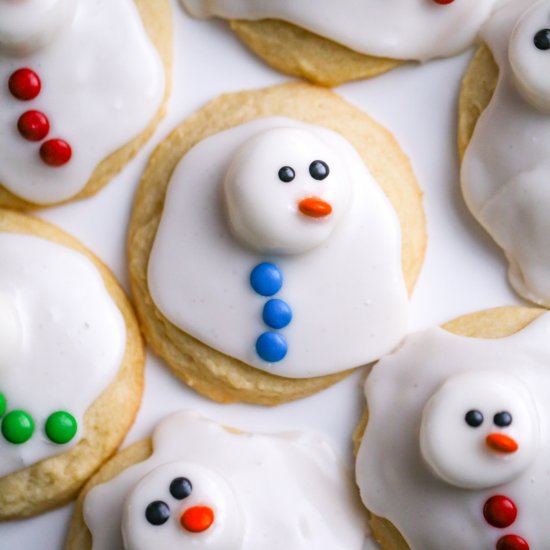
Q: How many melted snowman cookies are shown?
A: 7